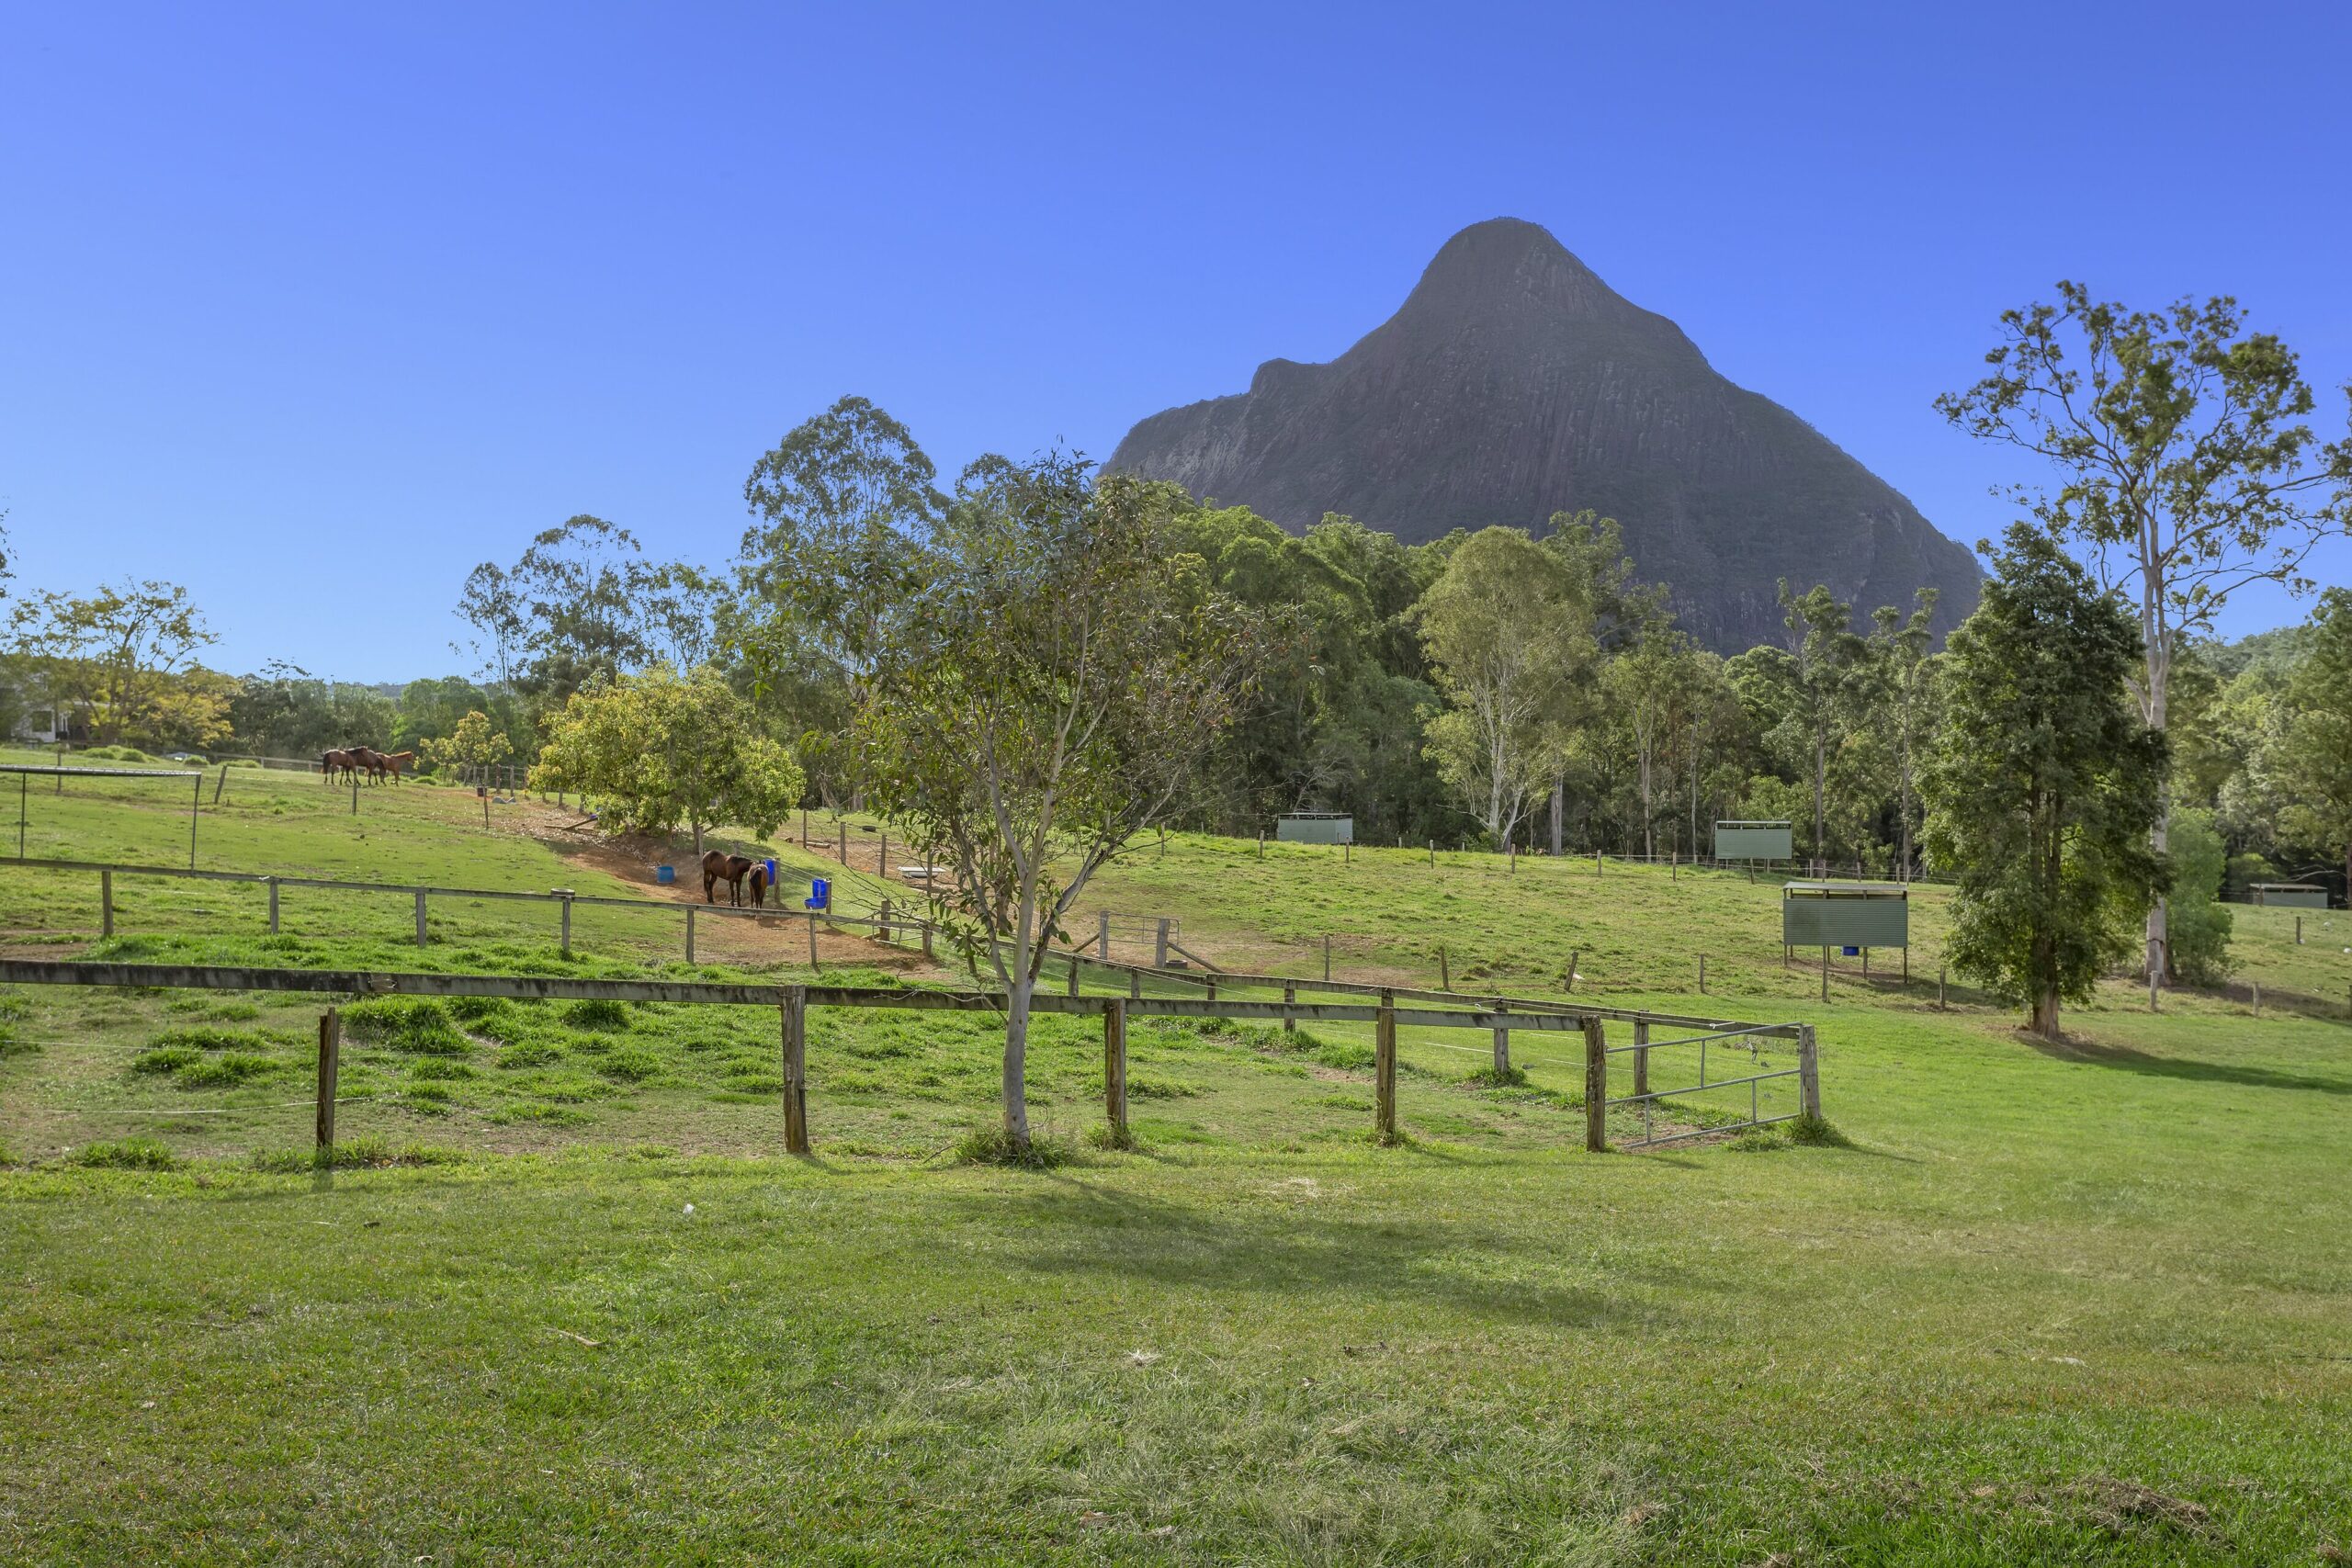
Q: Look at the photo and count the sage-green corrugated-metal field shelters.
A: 4